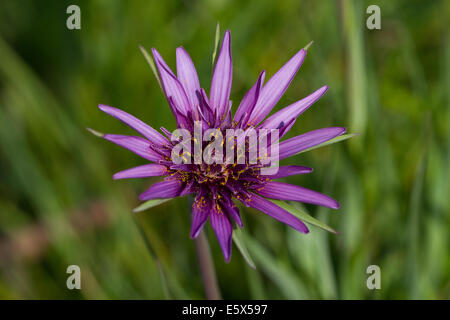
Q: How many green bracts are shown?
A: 8